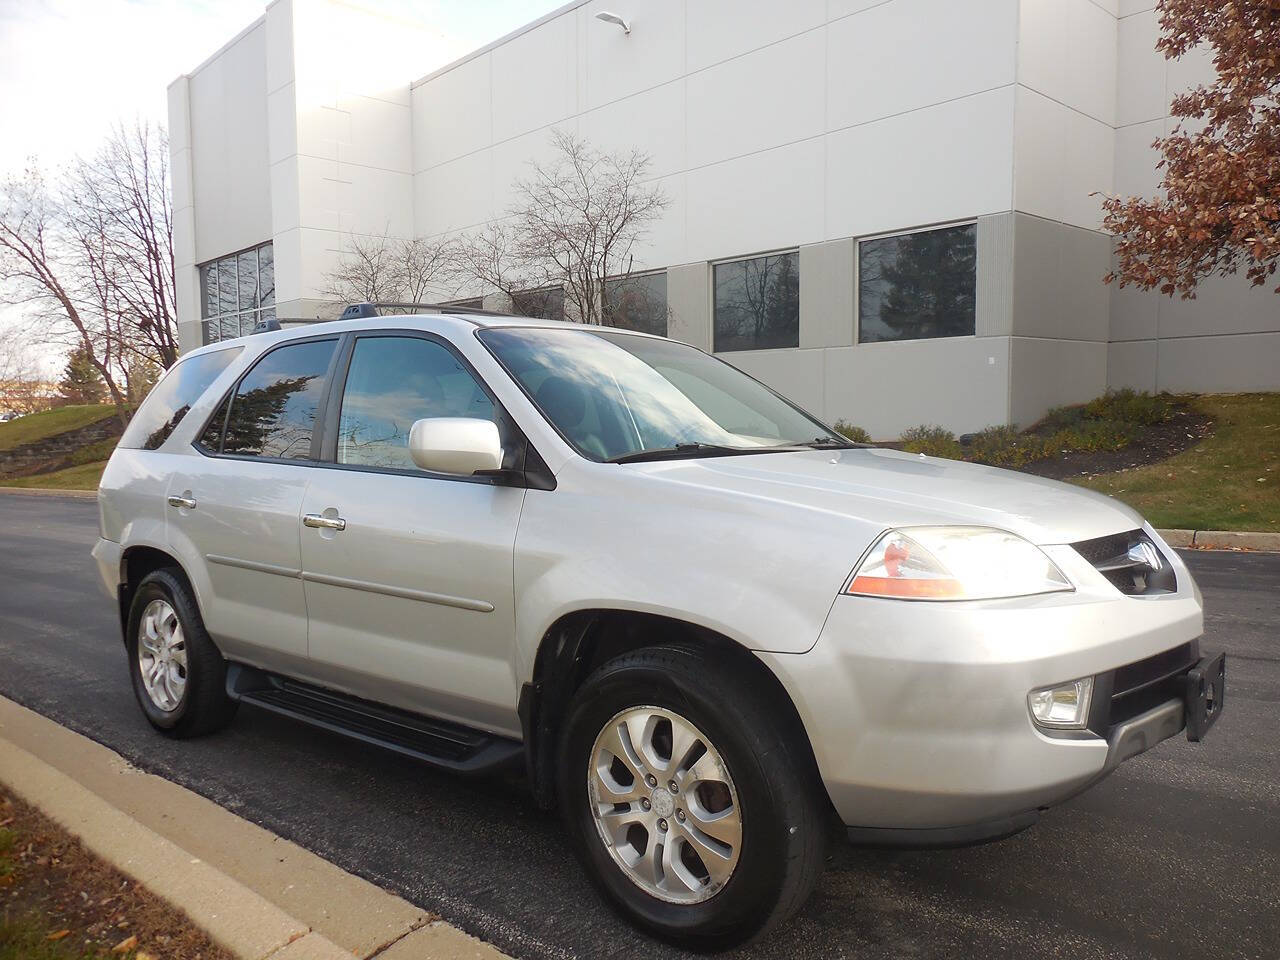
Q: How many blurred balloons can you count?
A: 0